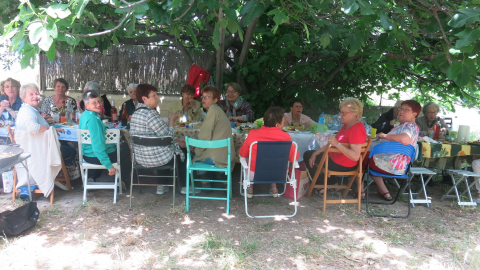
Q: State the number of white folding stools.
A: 2